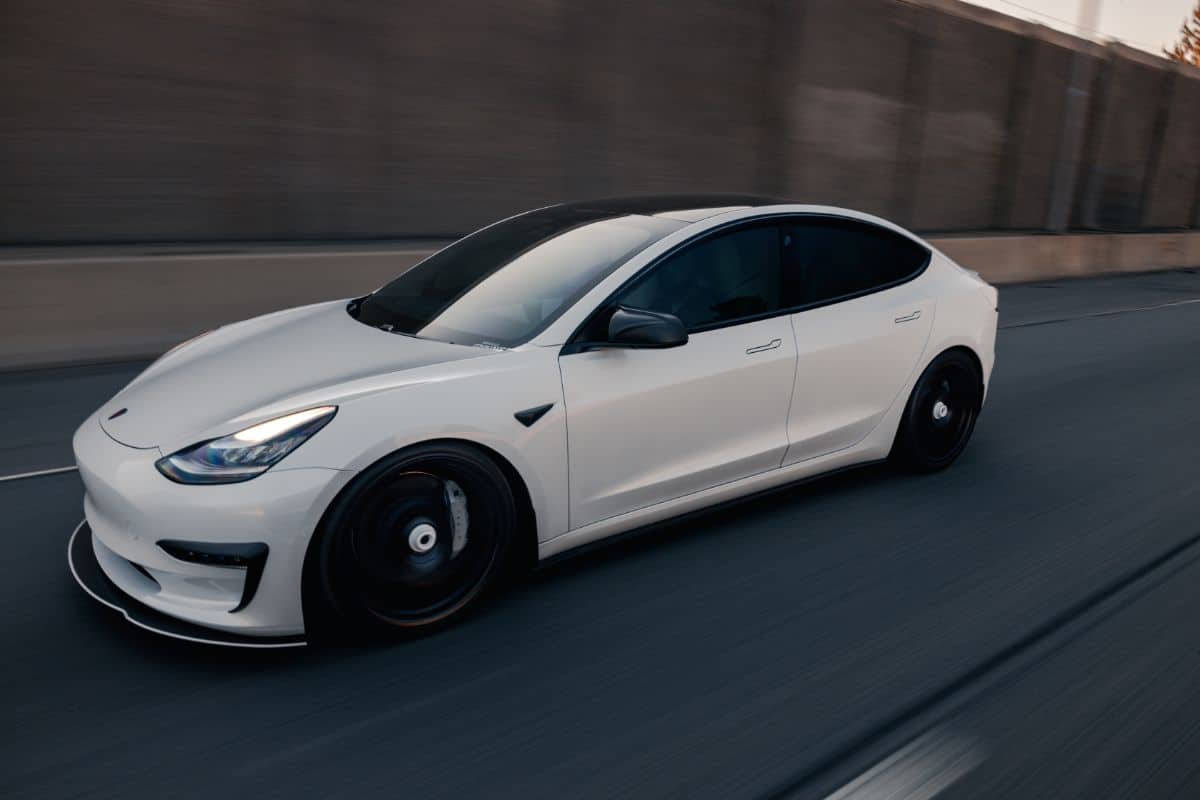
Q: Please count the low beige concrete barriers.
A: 1